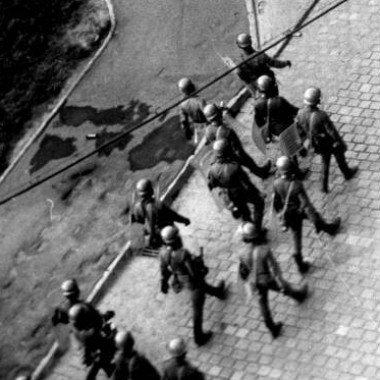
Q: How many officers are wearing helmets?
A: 14